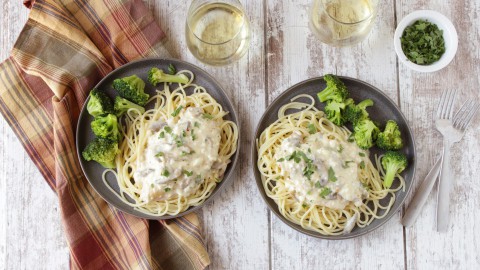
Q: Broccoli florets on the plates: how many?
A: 12